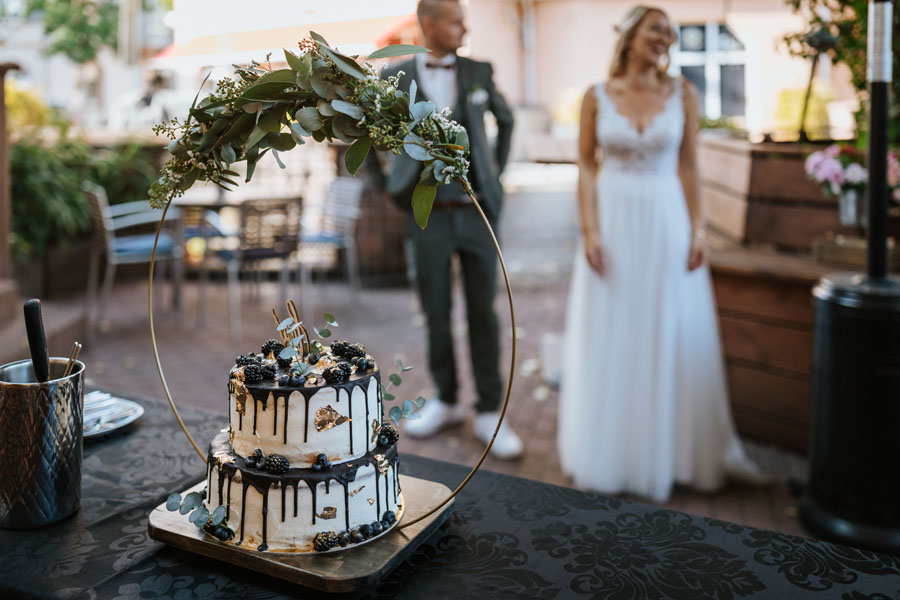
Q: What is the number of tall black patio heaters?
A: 1